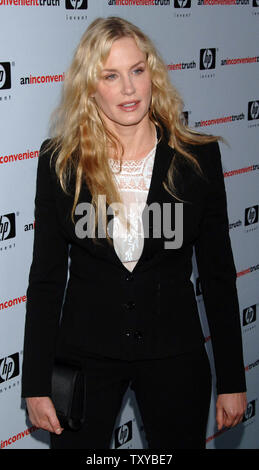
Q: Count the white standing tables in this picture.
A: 0